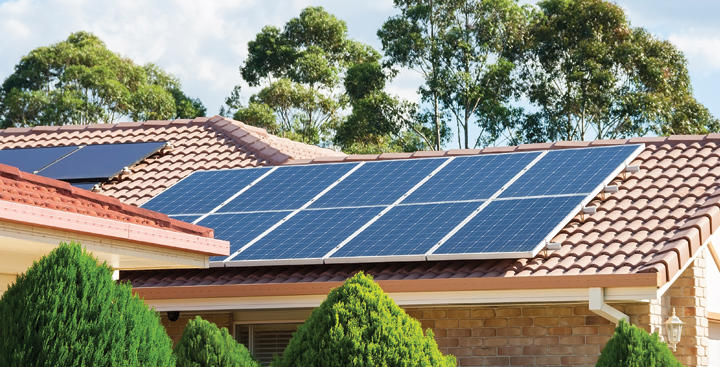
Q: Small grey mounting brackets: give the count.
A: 4